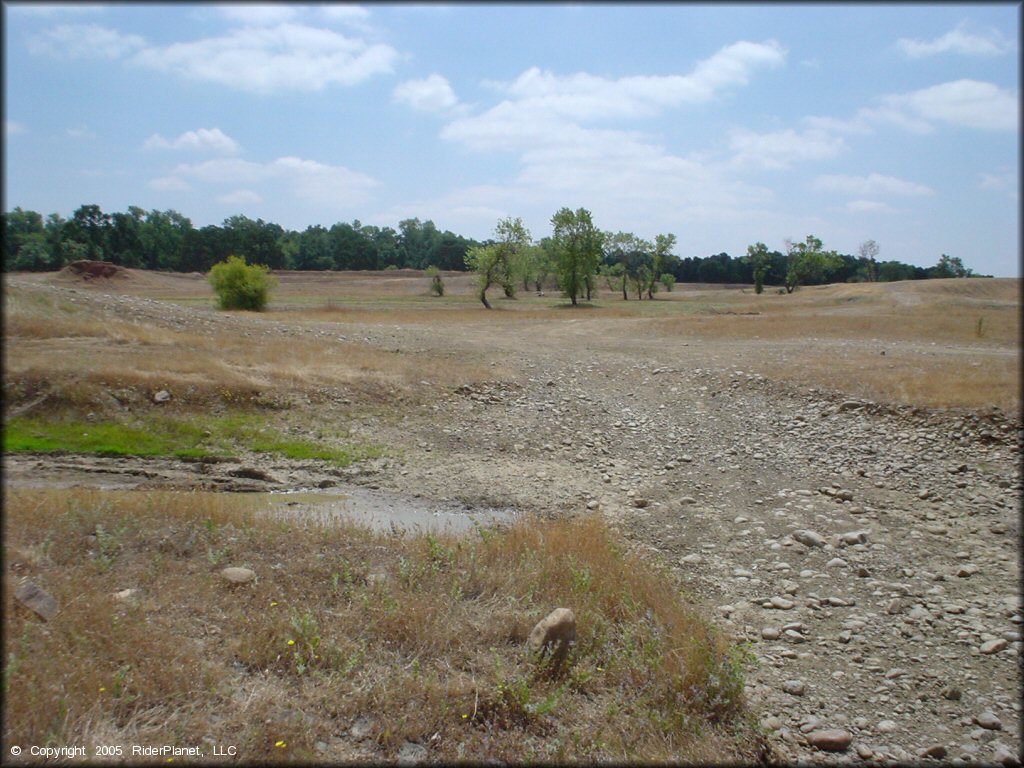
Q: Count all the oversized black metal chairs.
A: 0